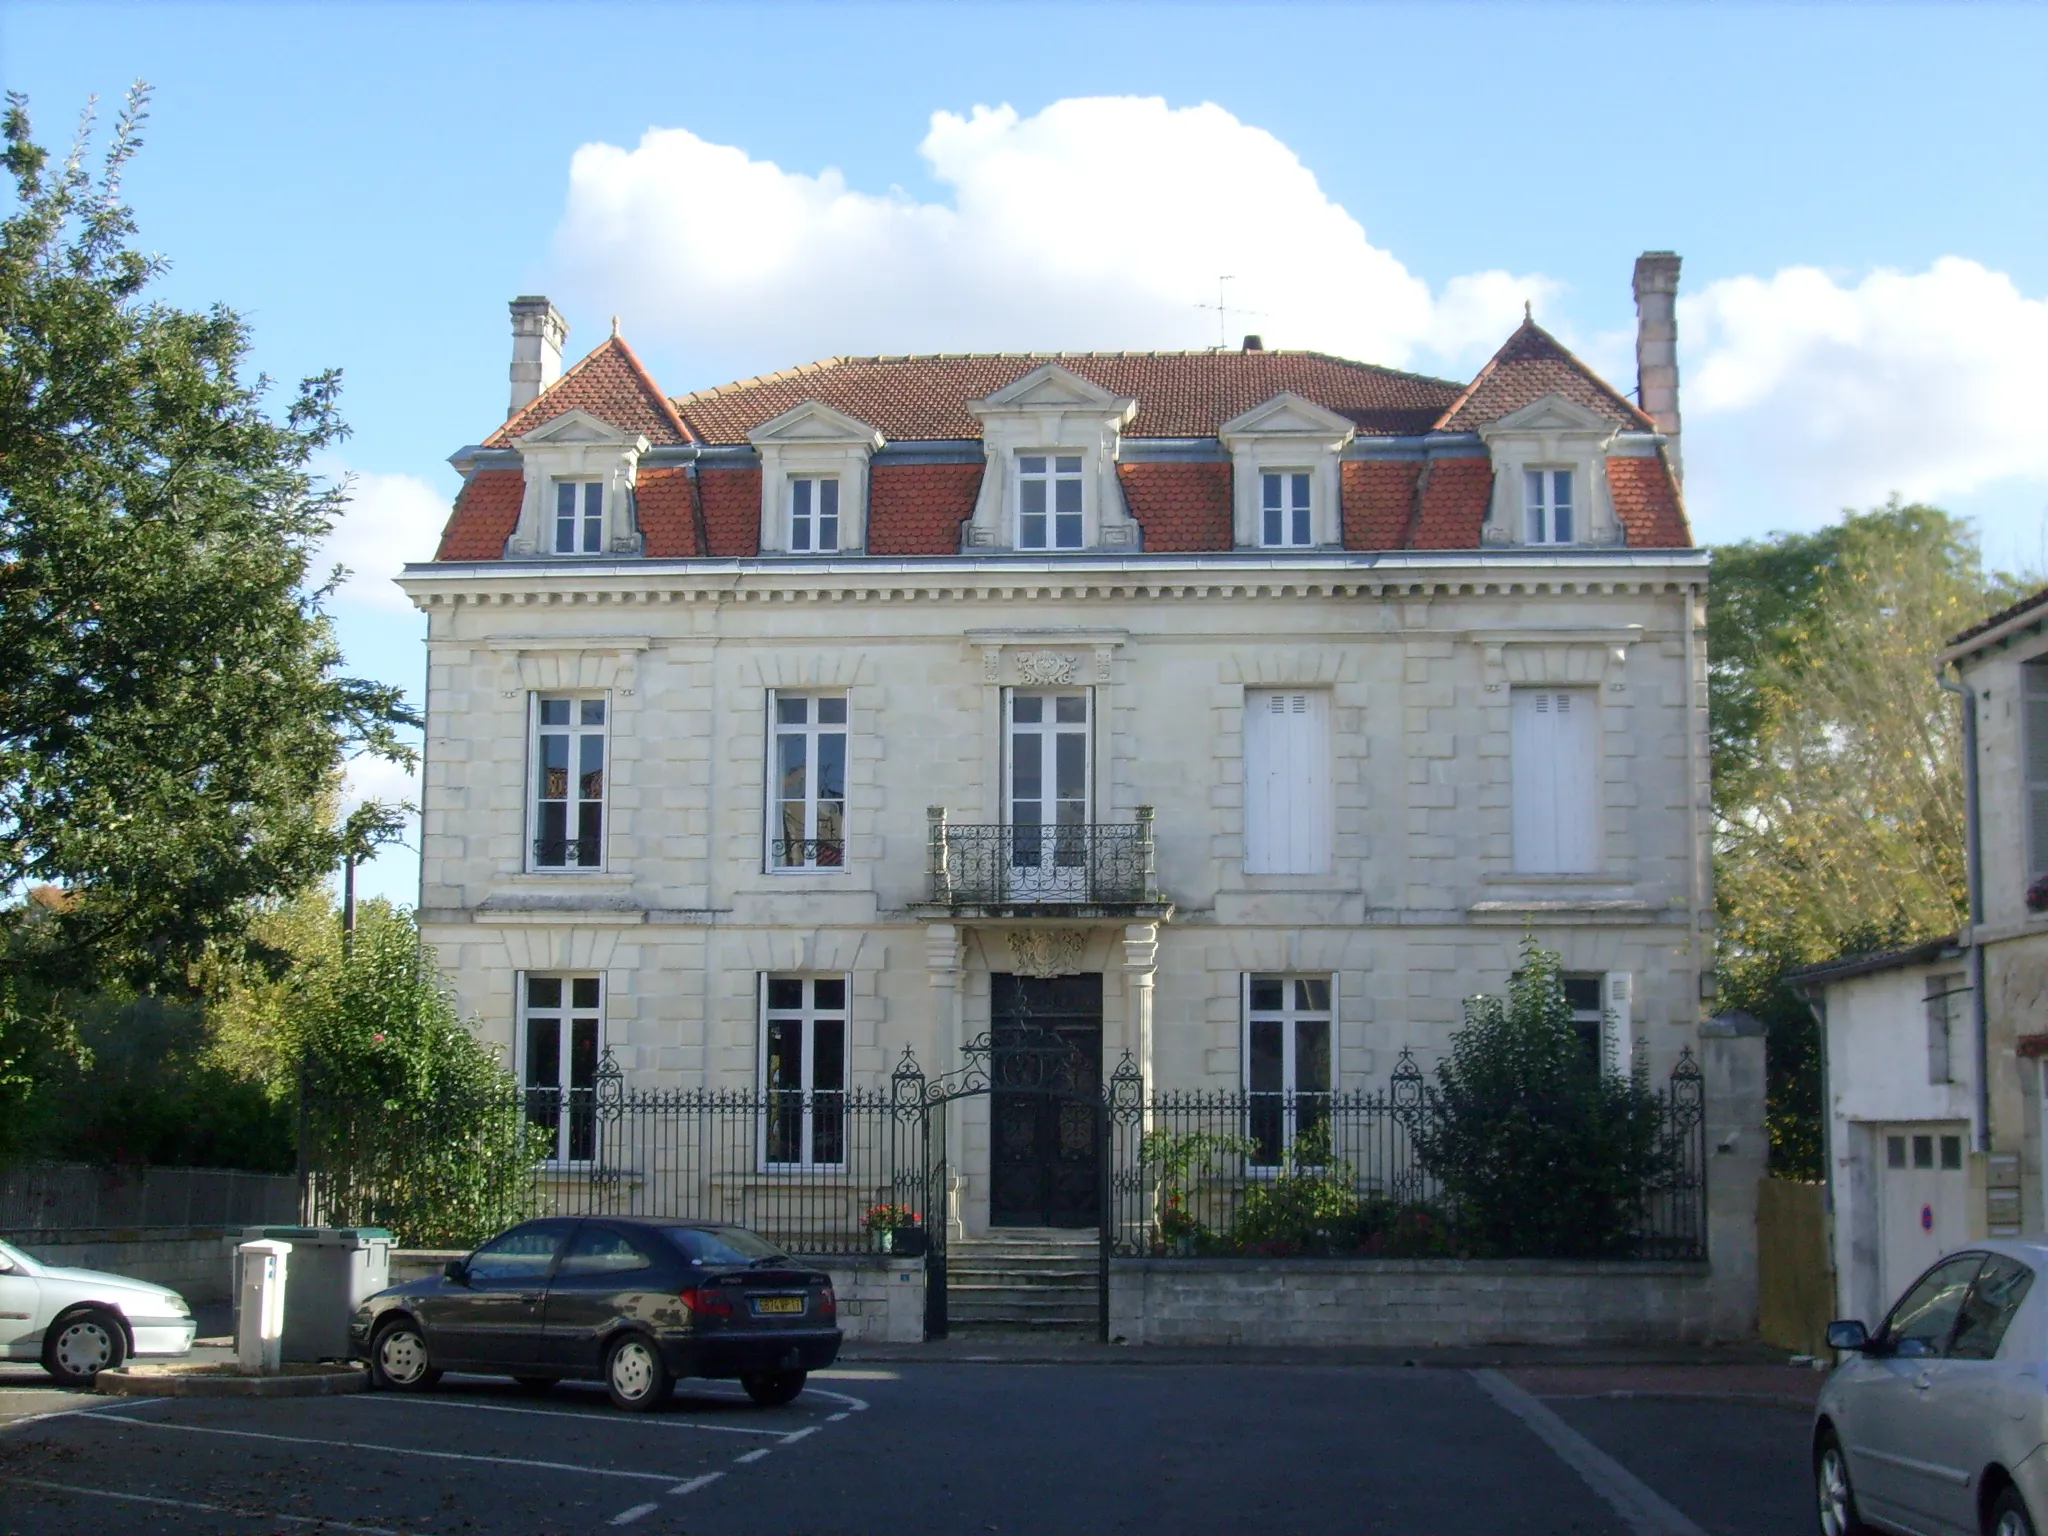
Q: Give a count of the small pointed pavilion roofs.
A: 2